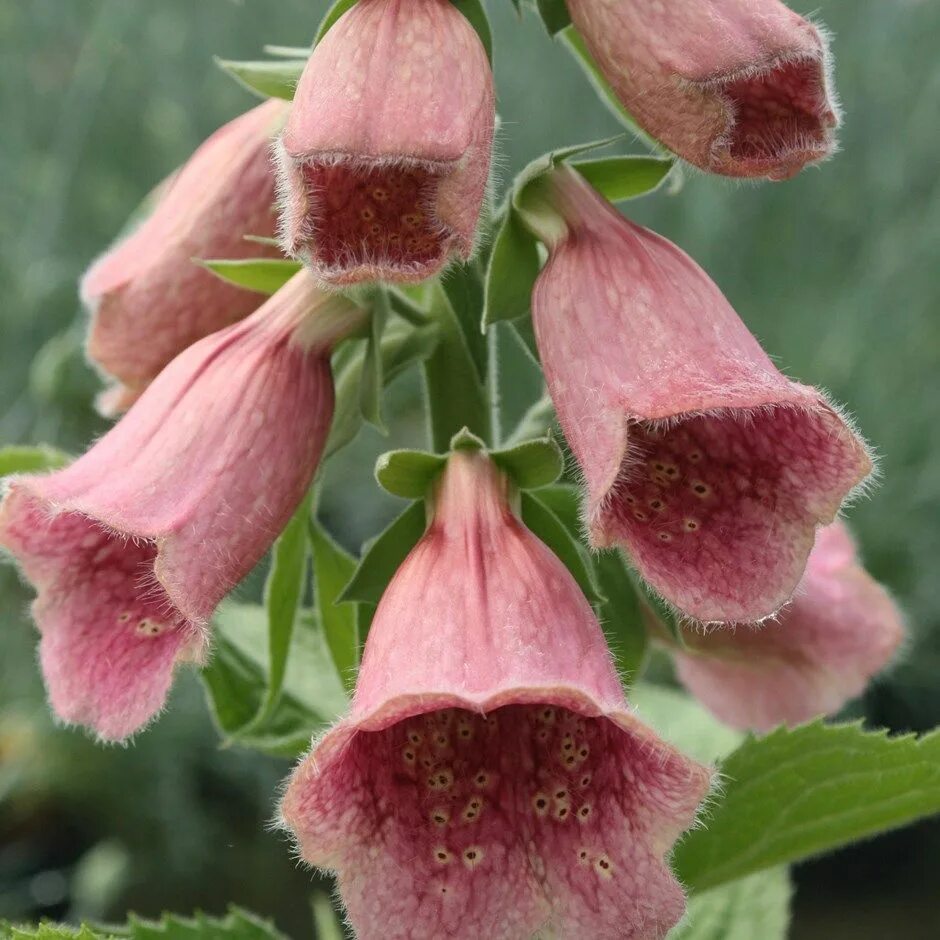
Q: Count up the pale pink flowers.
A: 7